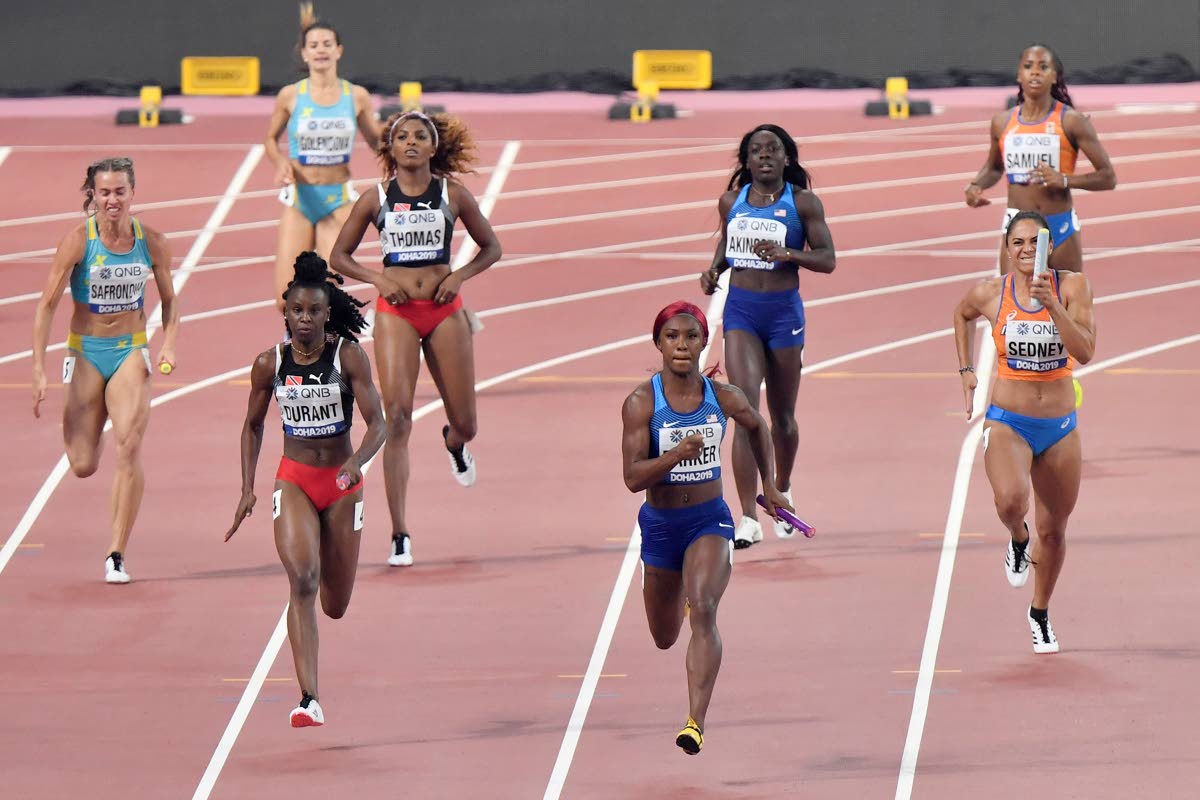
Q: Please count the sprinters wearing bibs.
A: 8